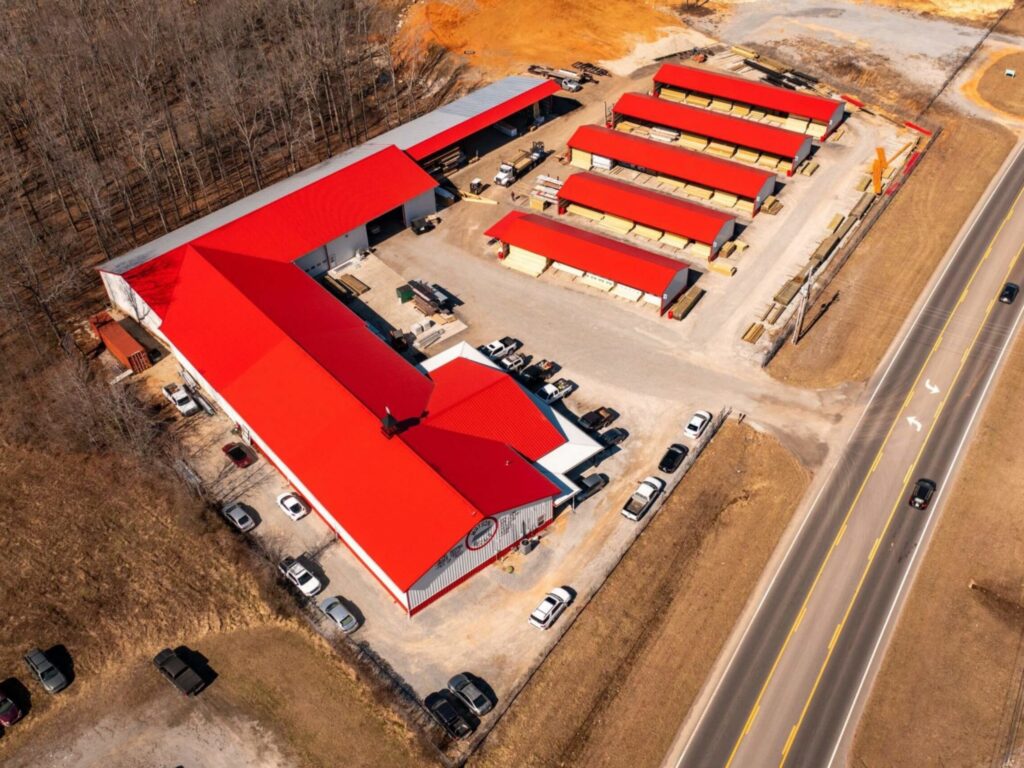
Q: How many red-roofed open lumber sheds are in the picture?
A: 5